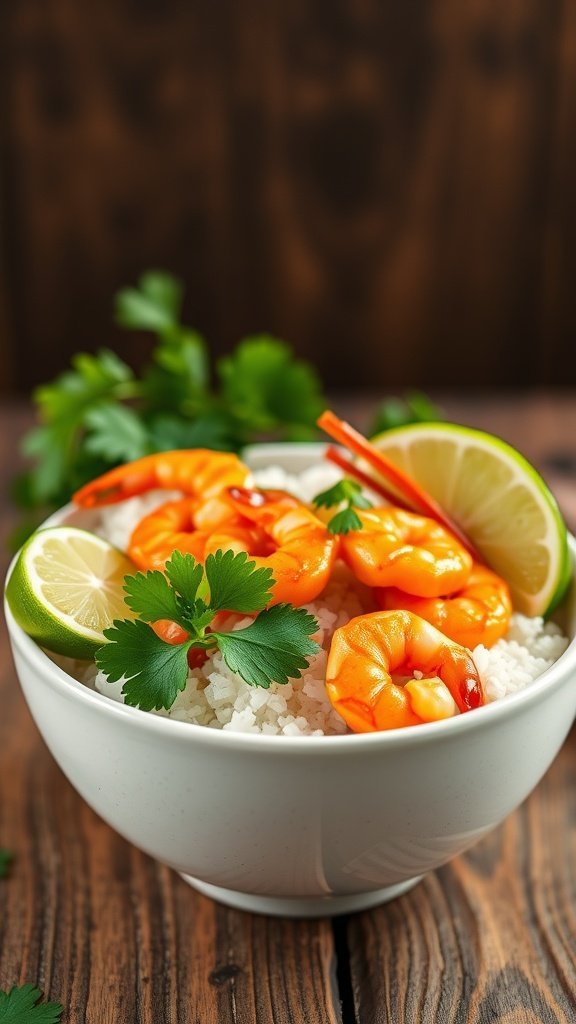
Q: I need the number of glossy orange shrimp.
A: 6